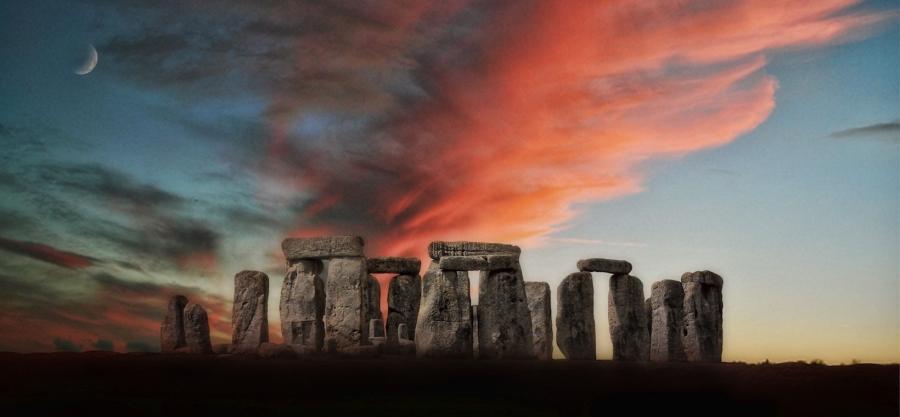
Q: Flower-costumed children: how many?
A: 0